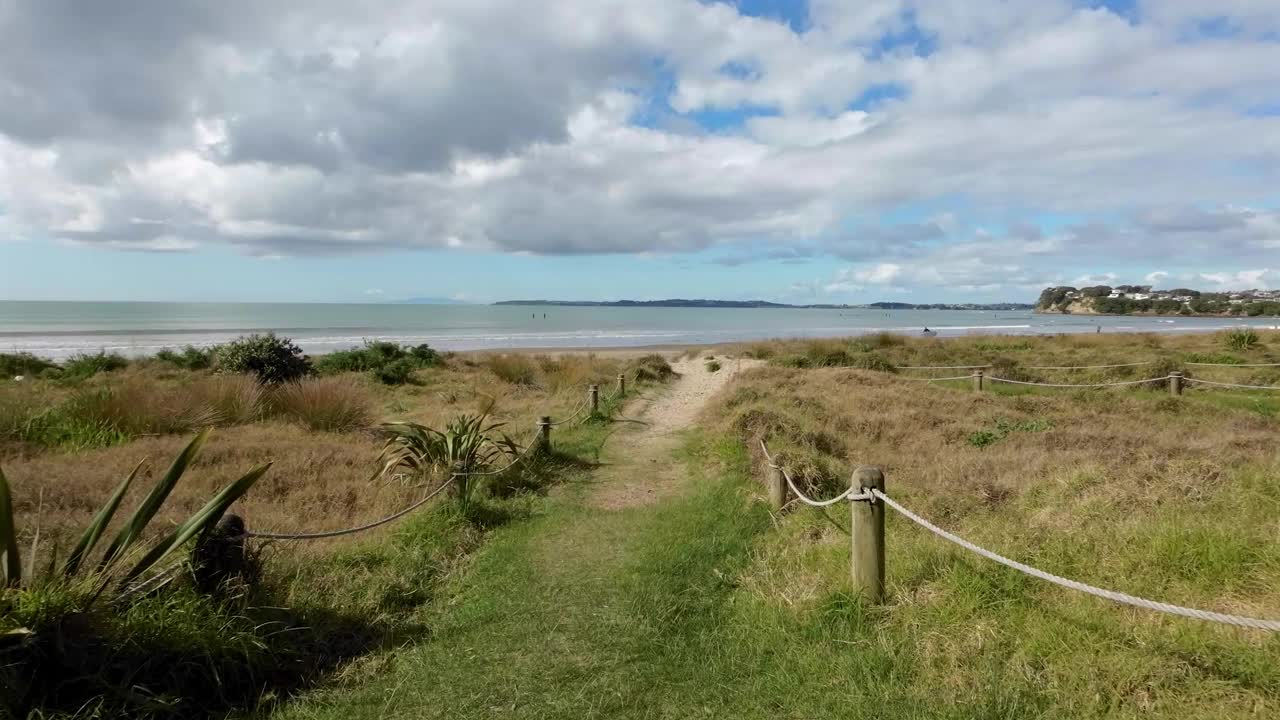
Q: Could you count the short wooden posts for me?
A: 9